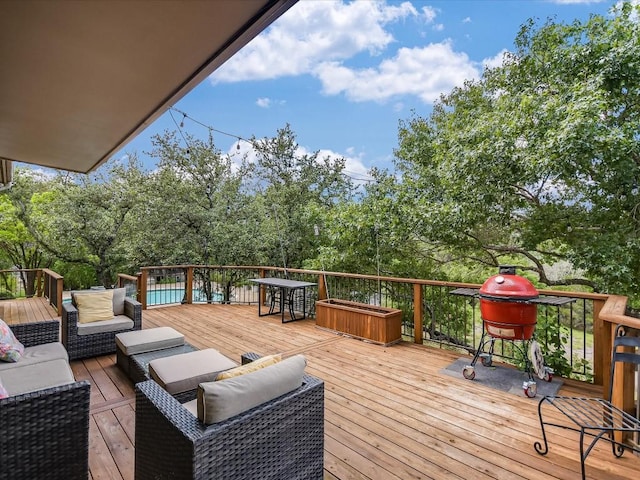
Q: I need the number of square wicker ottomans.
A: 2